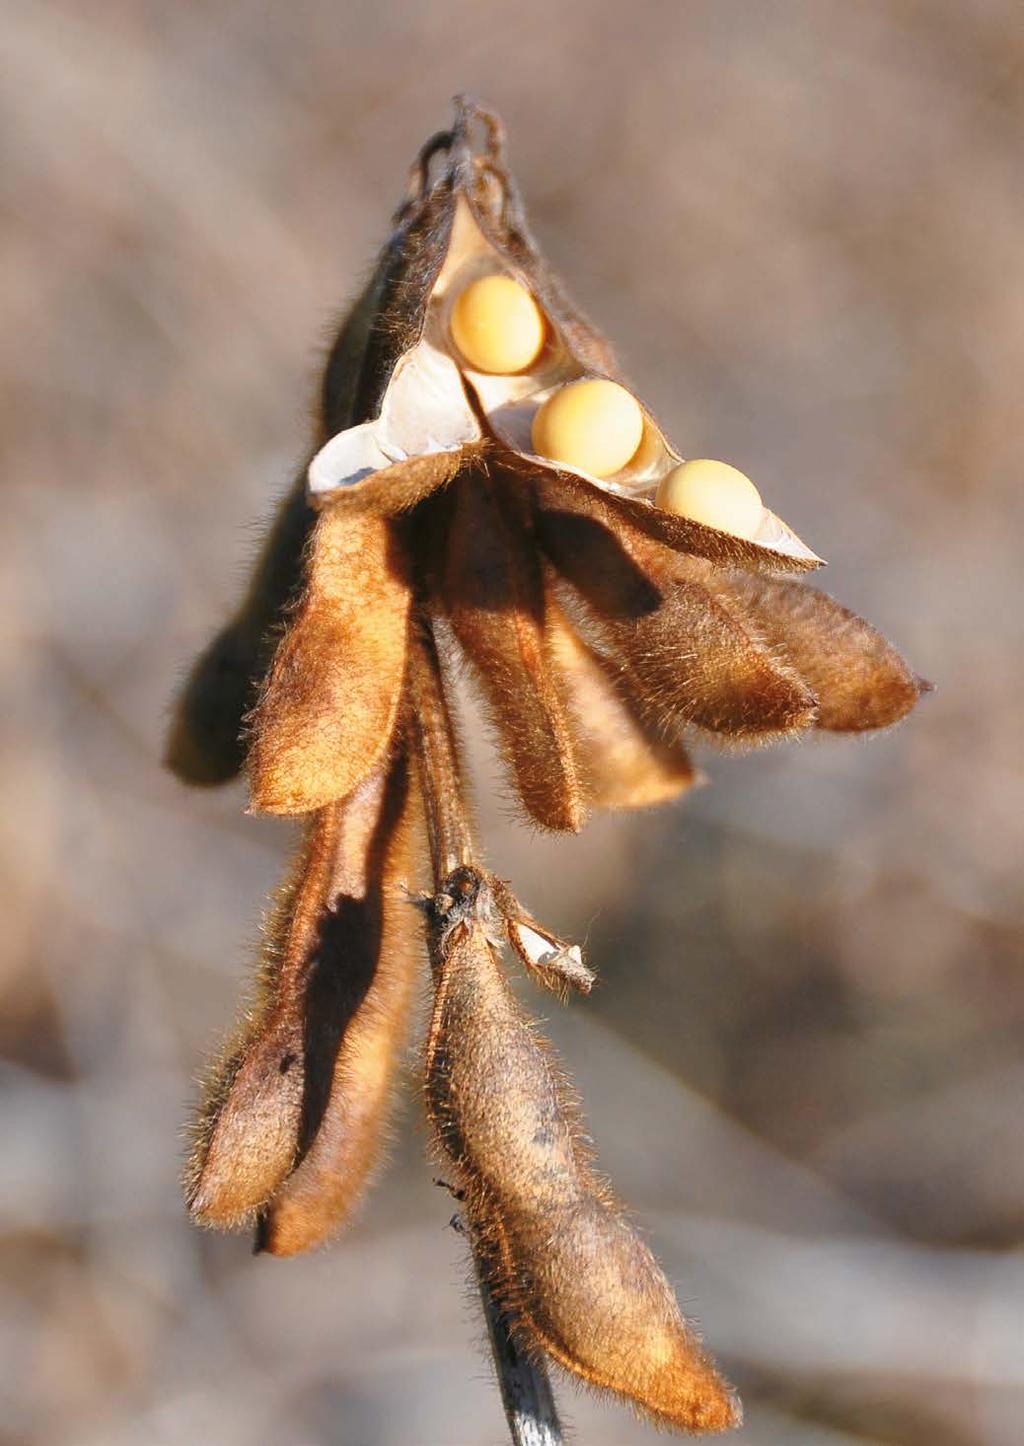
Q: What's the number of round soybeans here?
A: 3